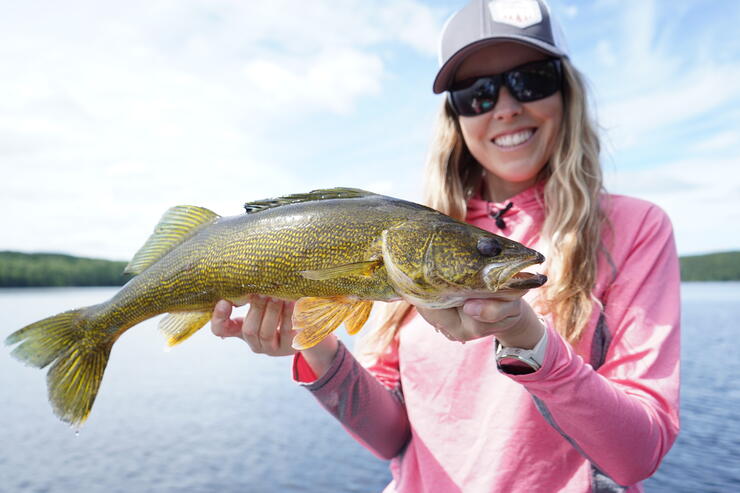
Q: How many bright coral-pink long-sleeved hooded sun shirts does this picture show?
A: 1